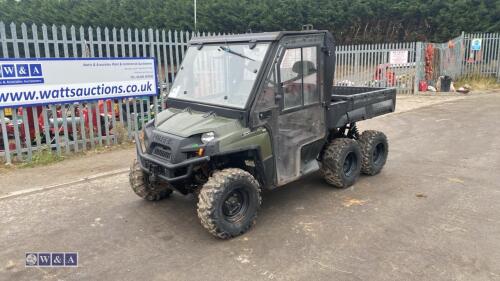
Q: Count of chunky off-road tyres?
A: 4